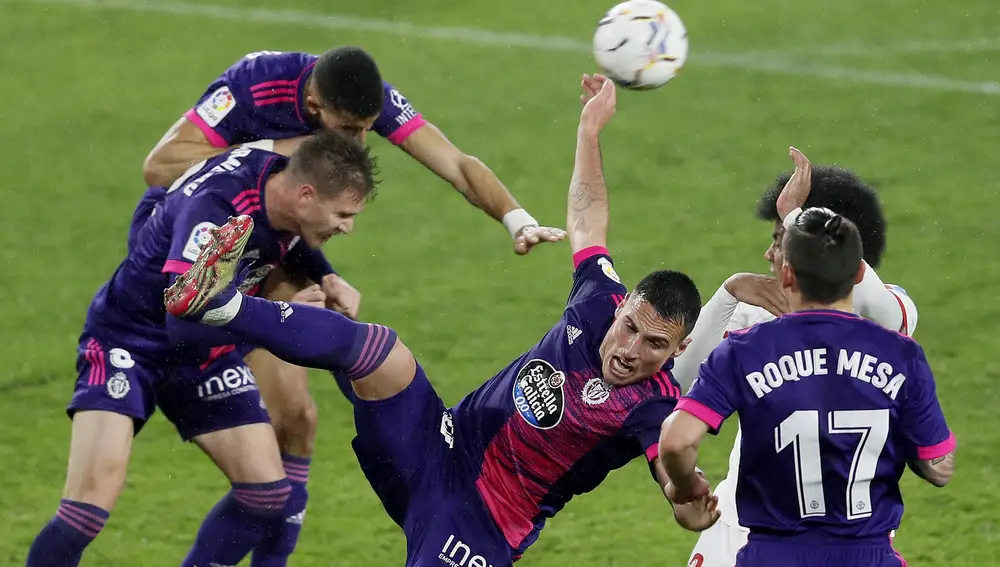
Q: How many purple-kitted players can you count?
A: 4